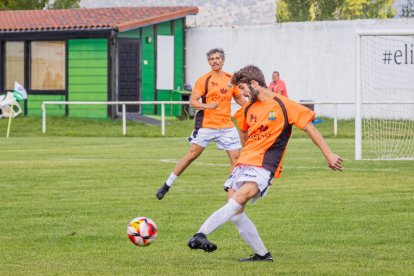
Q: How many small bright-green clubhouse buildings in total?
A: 1